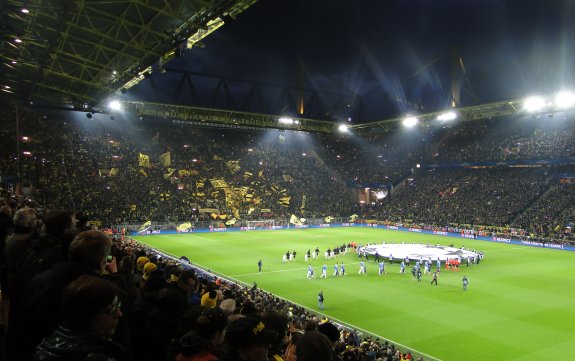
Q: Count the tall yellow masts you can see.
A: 2